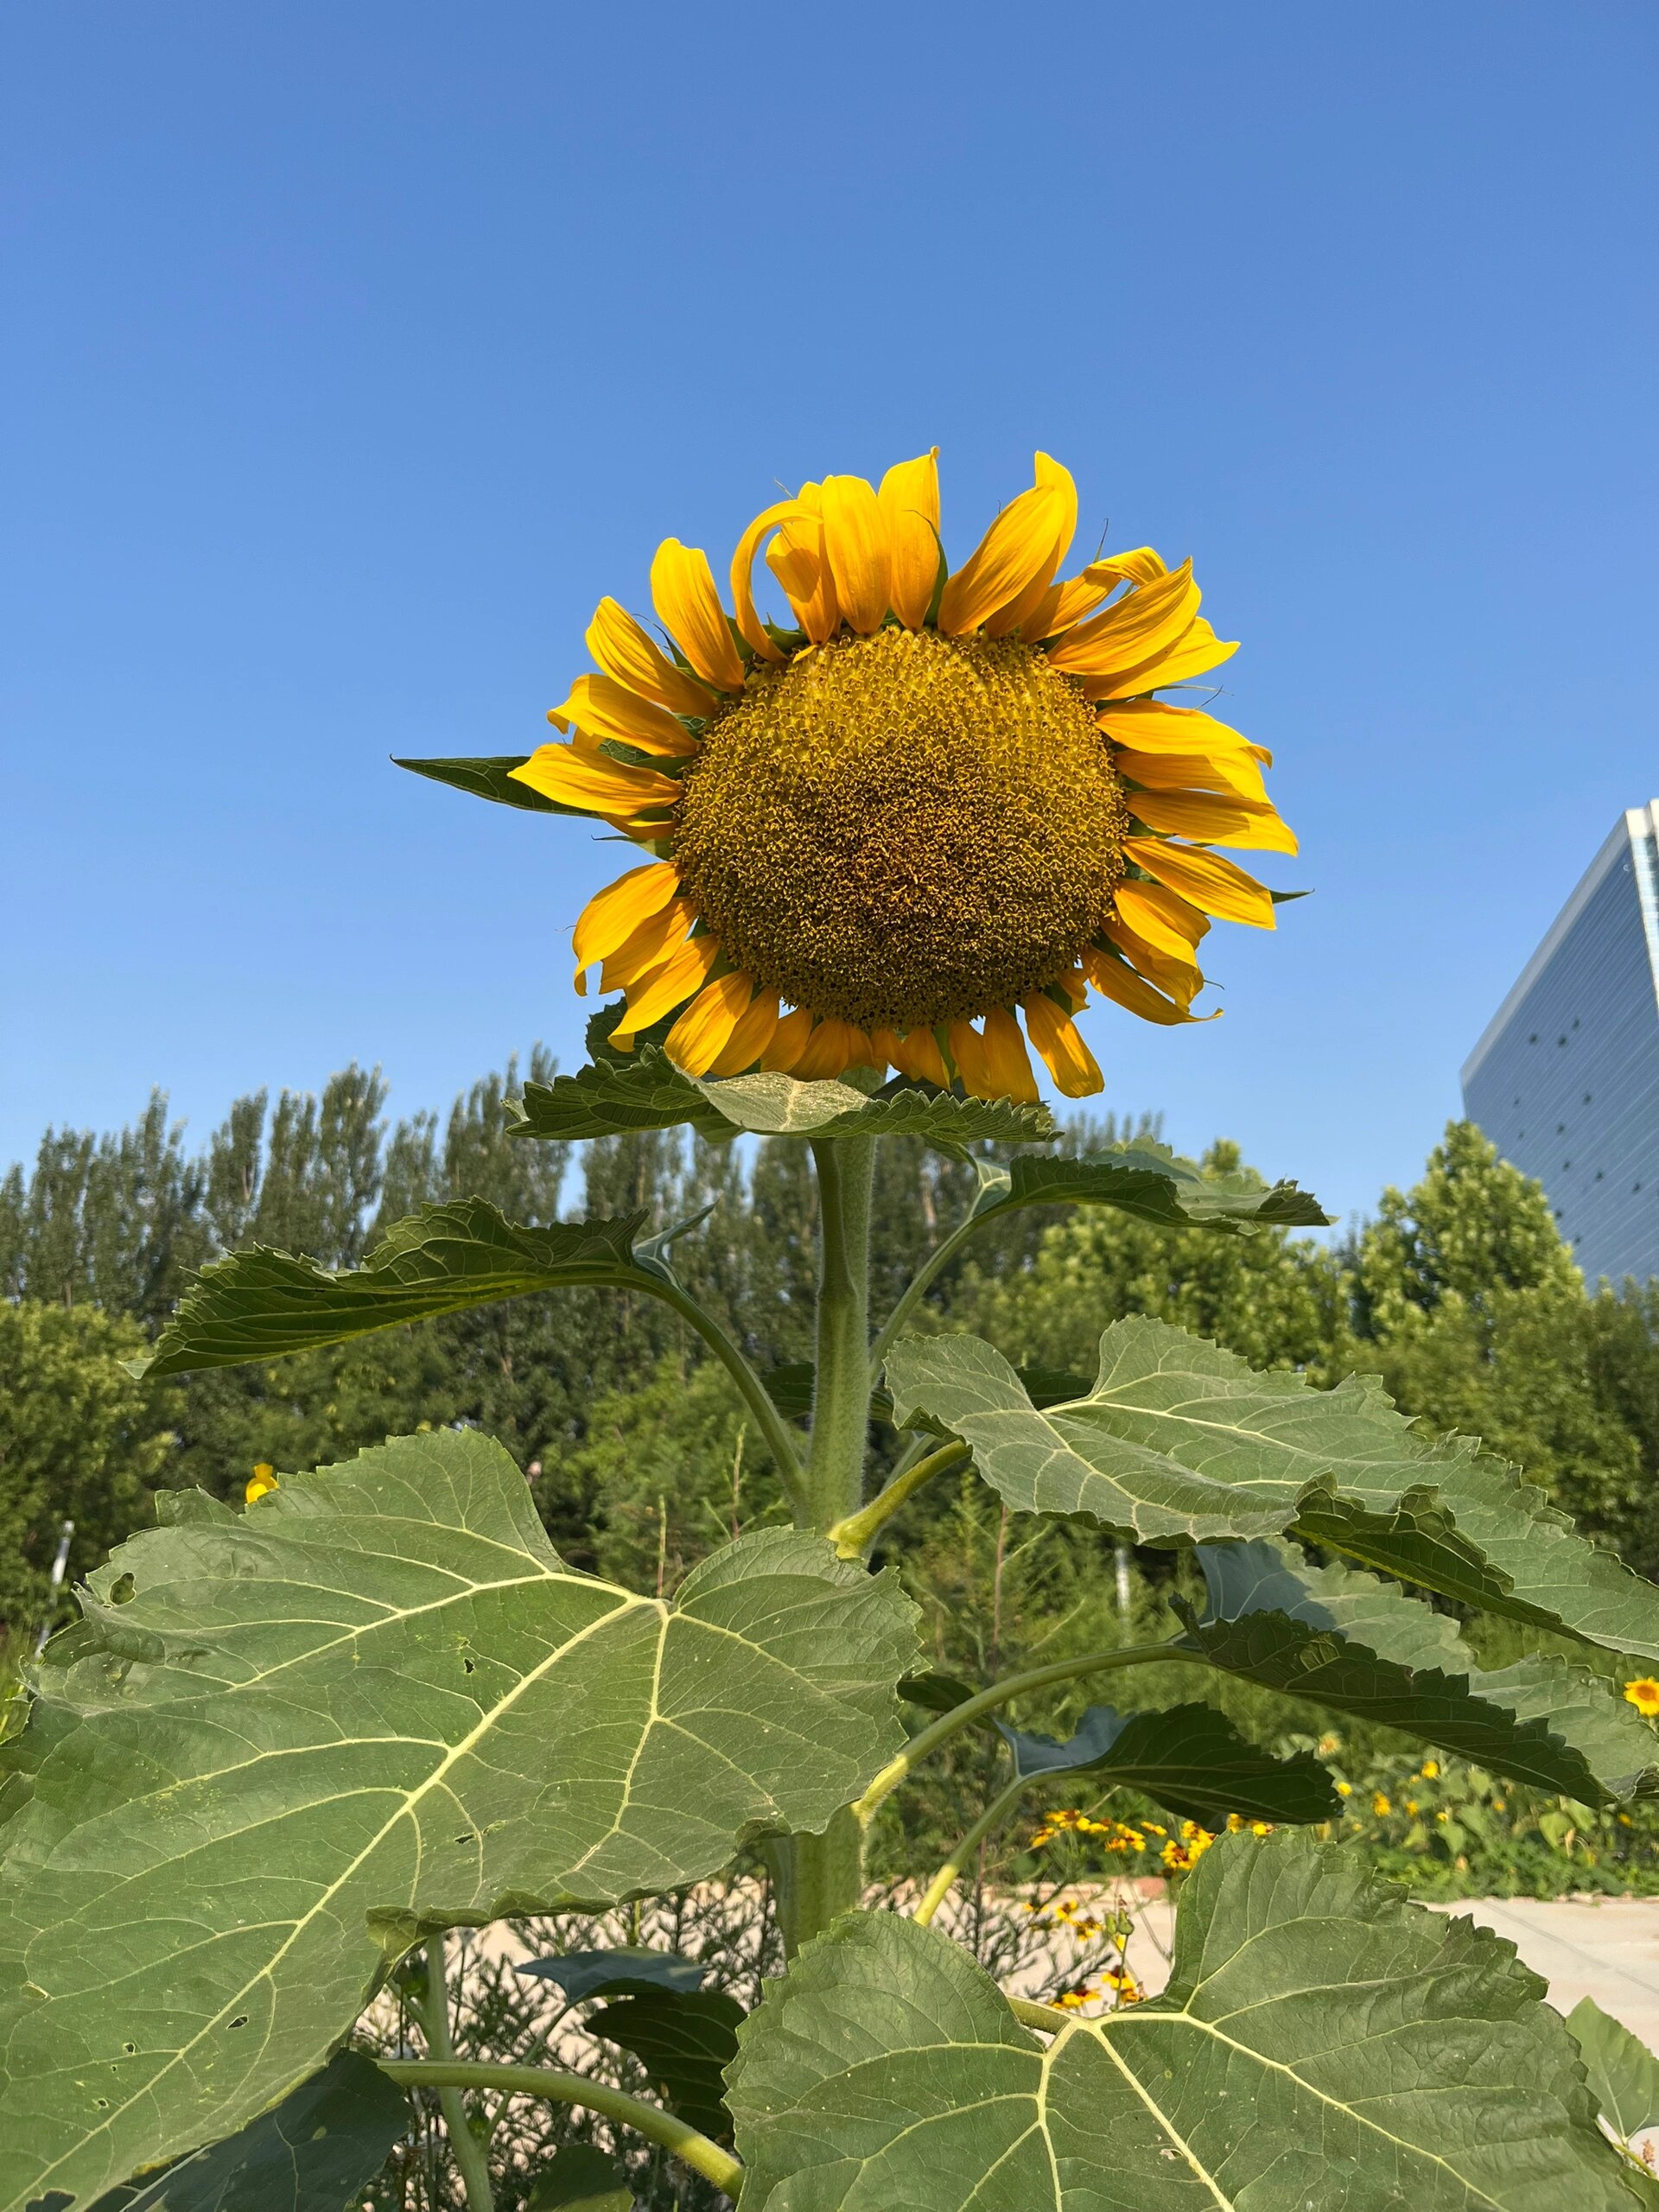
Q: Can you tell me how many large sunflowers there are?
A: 1